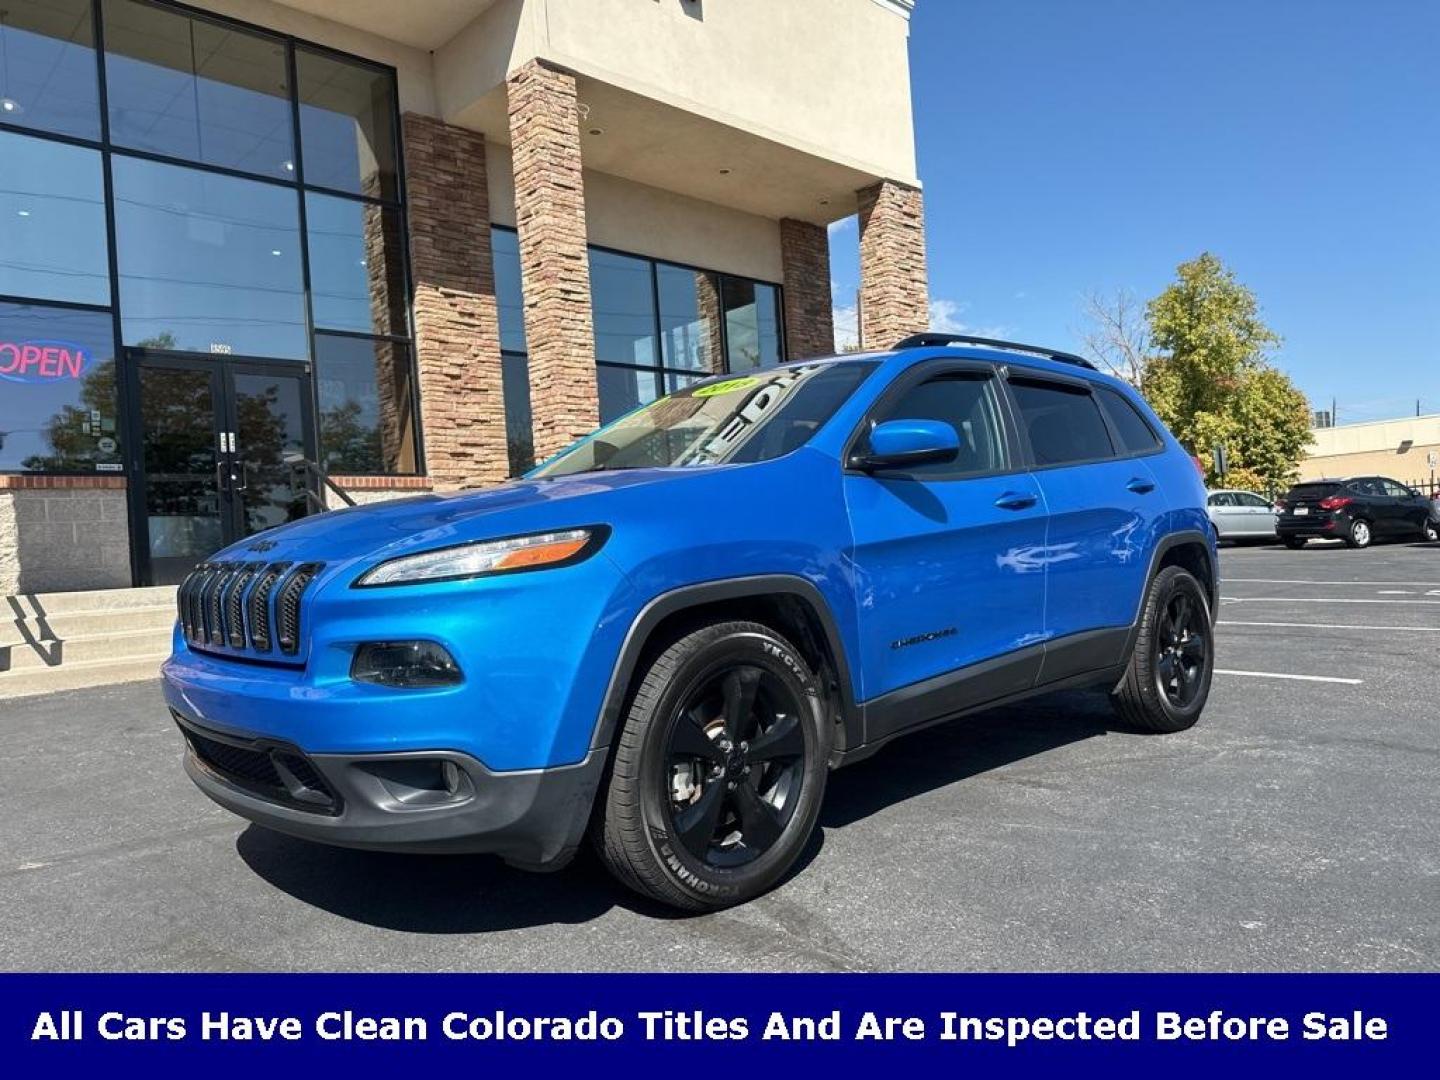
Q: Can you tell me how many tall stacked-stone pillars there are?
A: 4